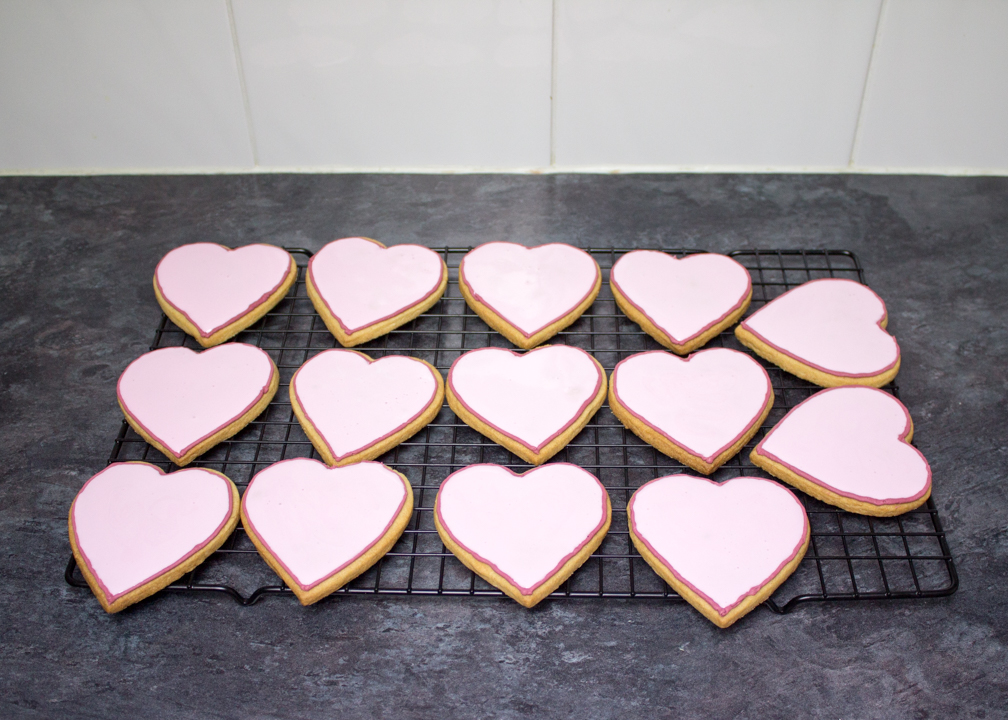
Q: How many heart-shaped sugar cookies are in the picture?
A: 14